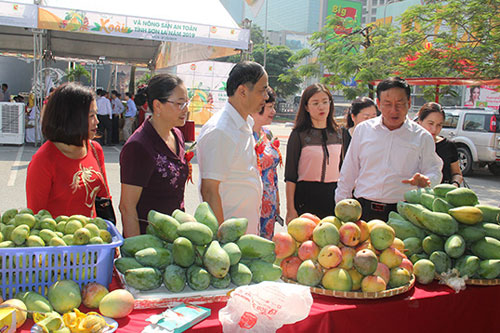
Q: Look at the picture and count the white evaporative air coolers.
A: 1